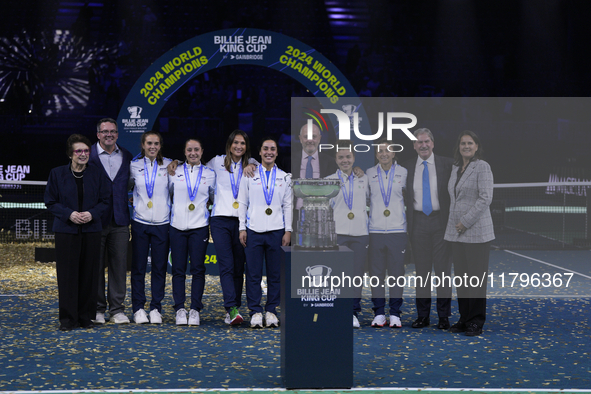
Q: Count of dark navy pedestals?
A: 1